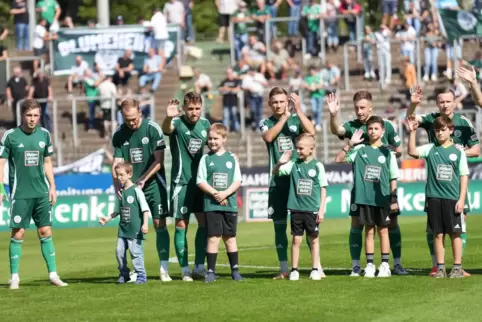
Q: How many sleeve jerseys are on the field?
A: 11